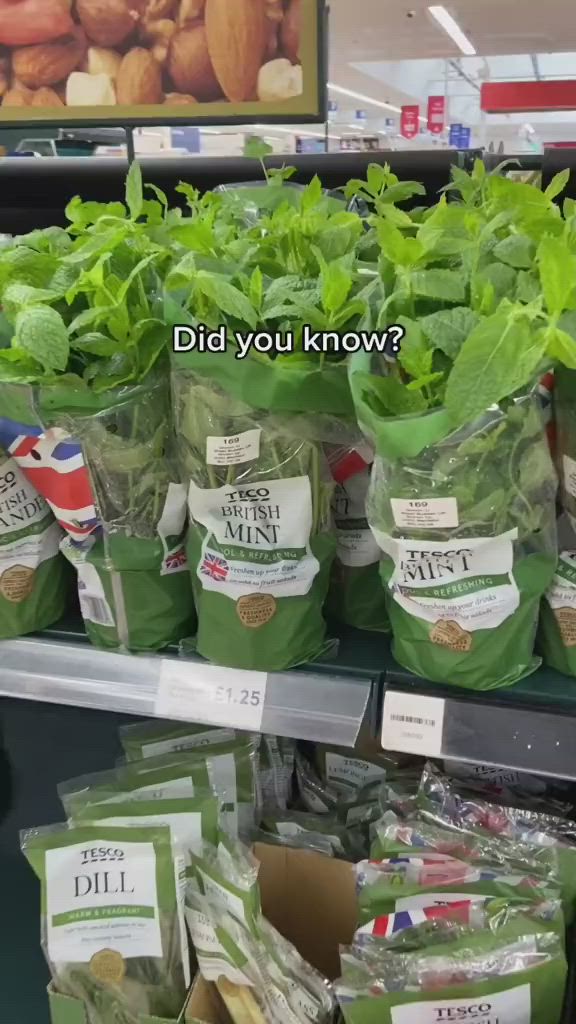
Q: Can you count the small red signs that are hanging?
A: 2